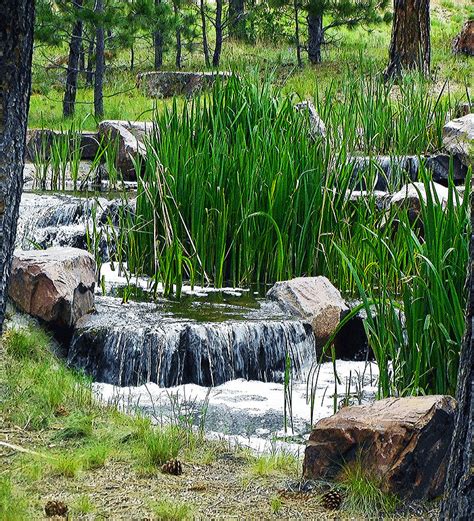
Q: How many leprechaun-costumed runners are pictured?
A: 0